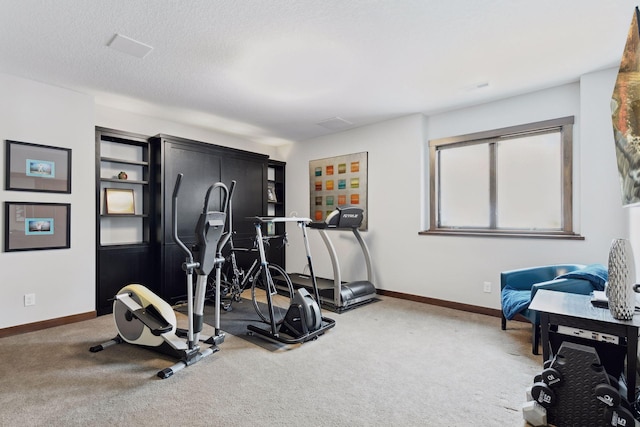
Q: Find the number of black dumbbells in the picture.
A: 4